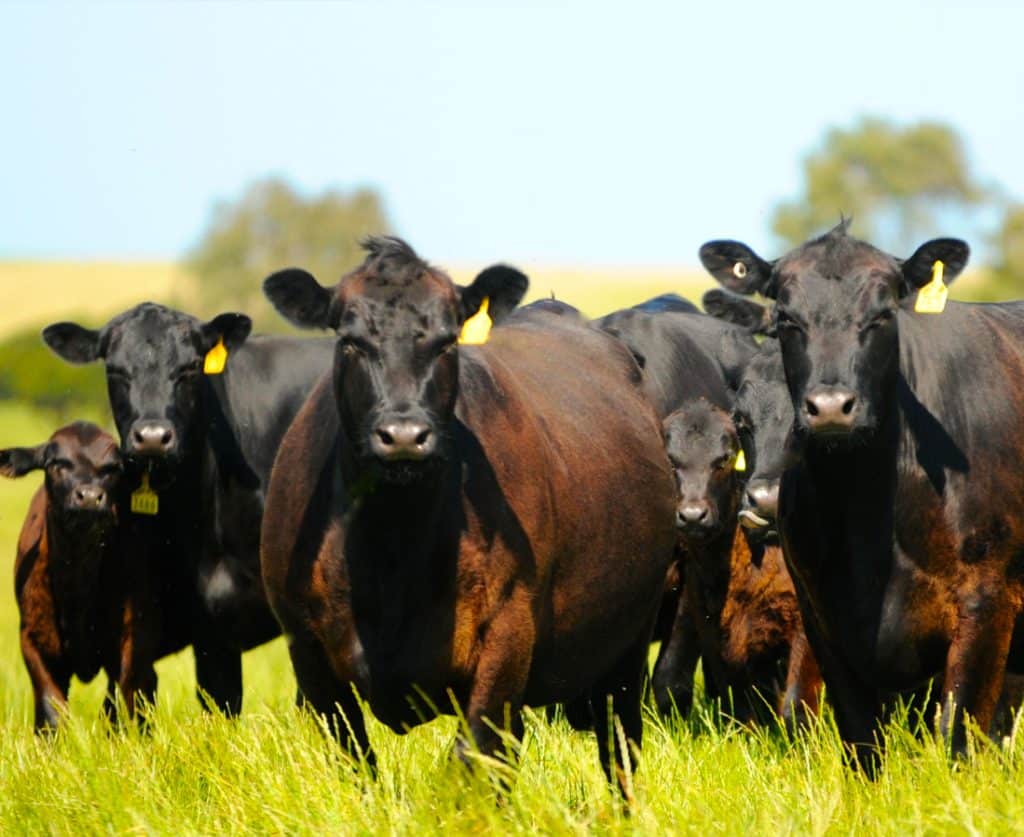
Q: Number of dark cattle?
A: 6